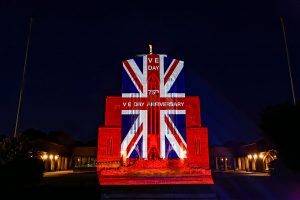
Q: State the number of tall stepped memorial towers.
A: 1